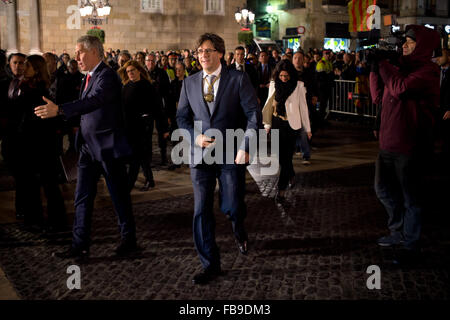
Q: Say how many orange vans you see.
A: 0